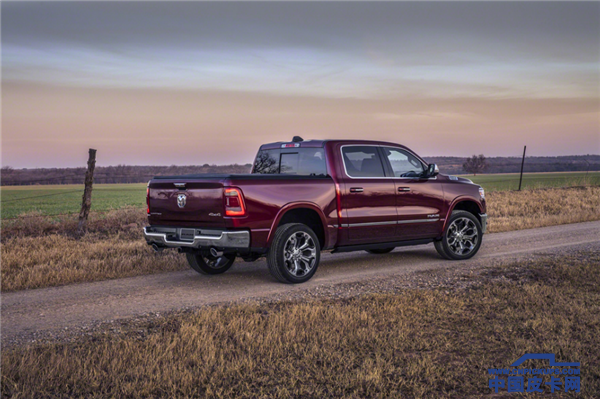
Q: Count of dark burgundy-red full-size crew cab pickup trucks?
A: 1